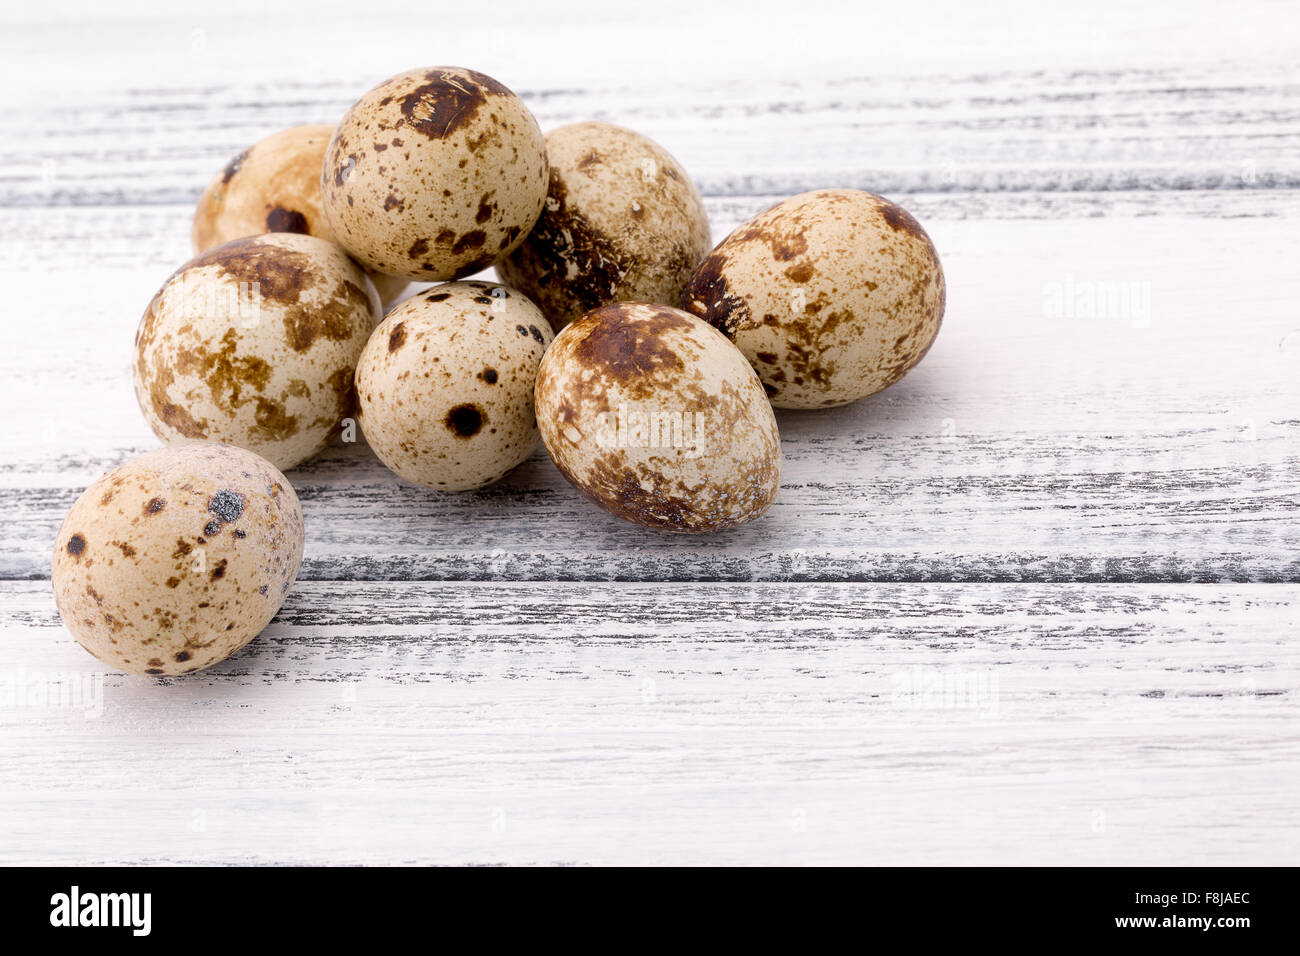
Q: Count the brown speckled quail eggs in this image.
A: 8